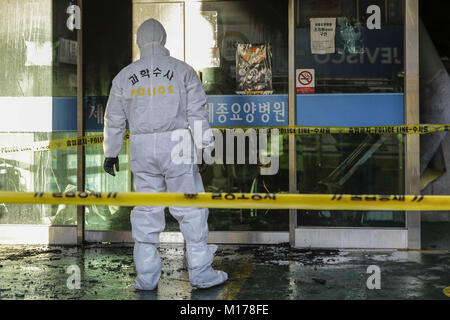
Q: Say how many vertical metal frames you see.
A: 3